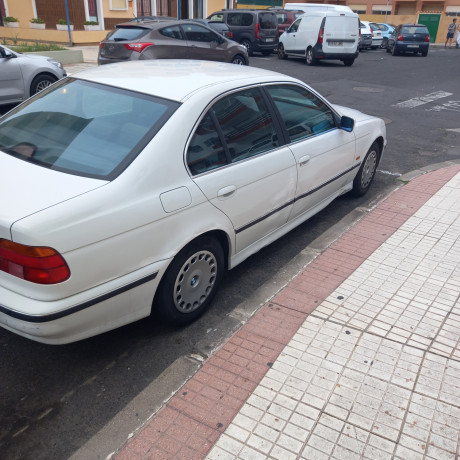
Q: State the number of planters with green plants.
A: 4